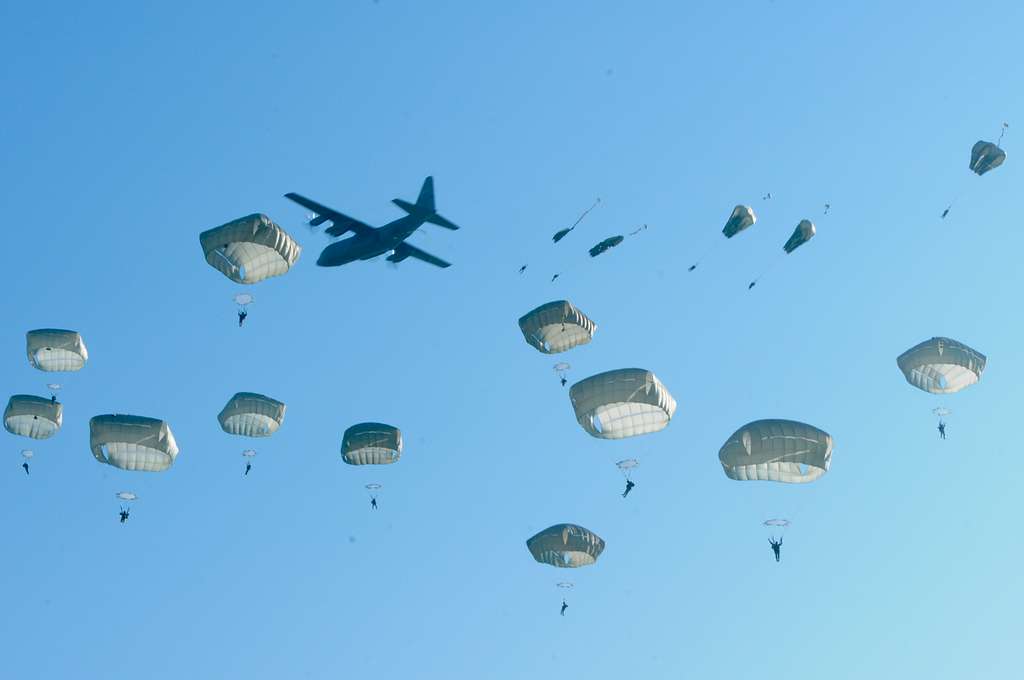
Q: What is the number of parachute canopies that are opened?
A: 11